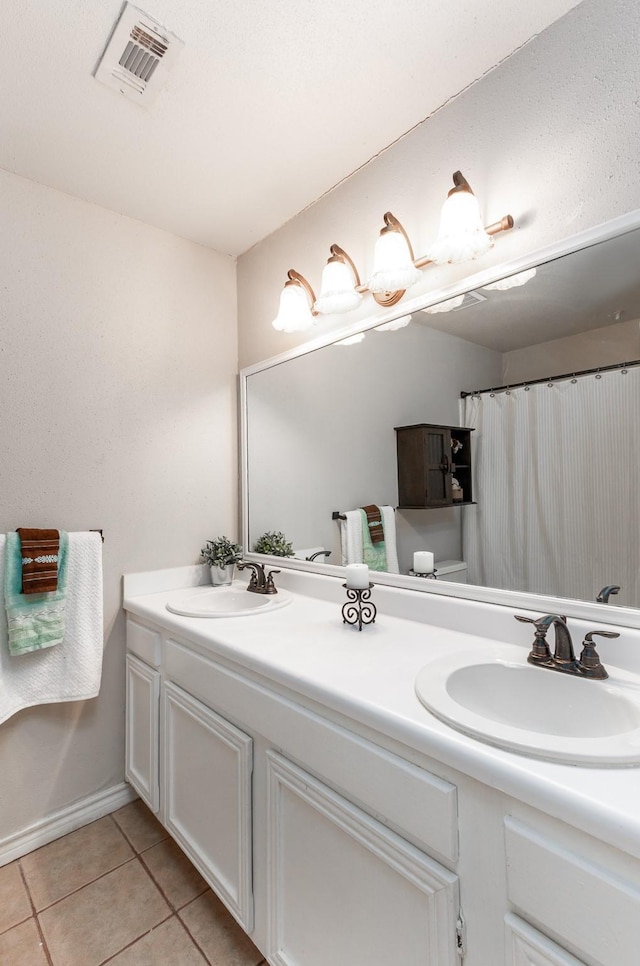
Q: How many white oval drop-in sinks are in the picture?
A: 2